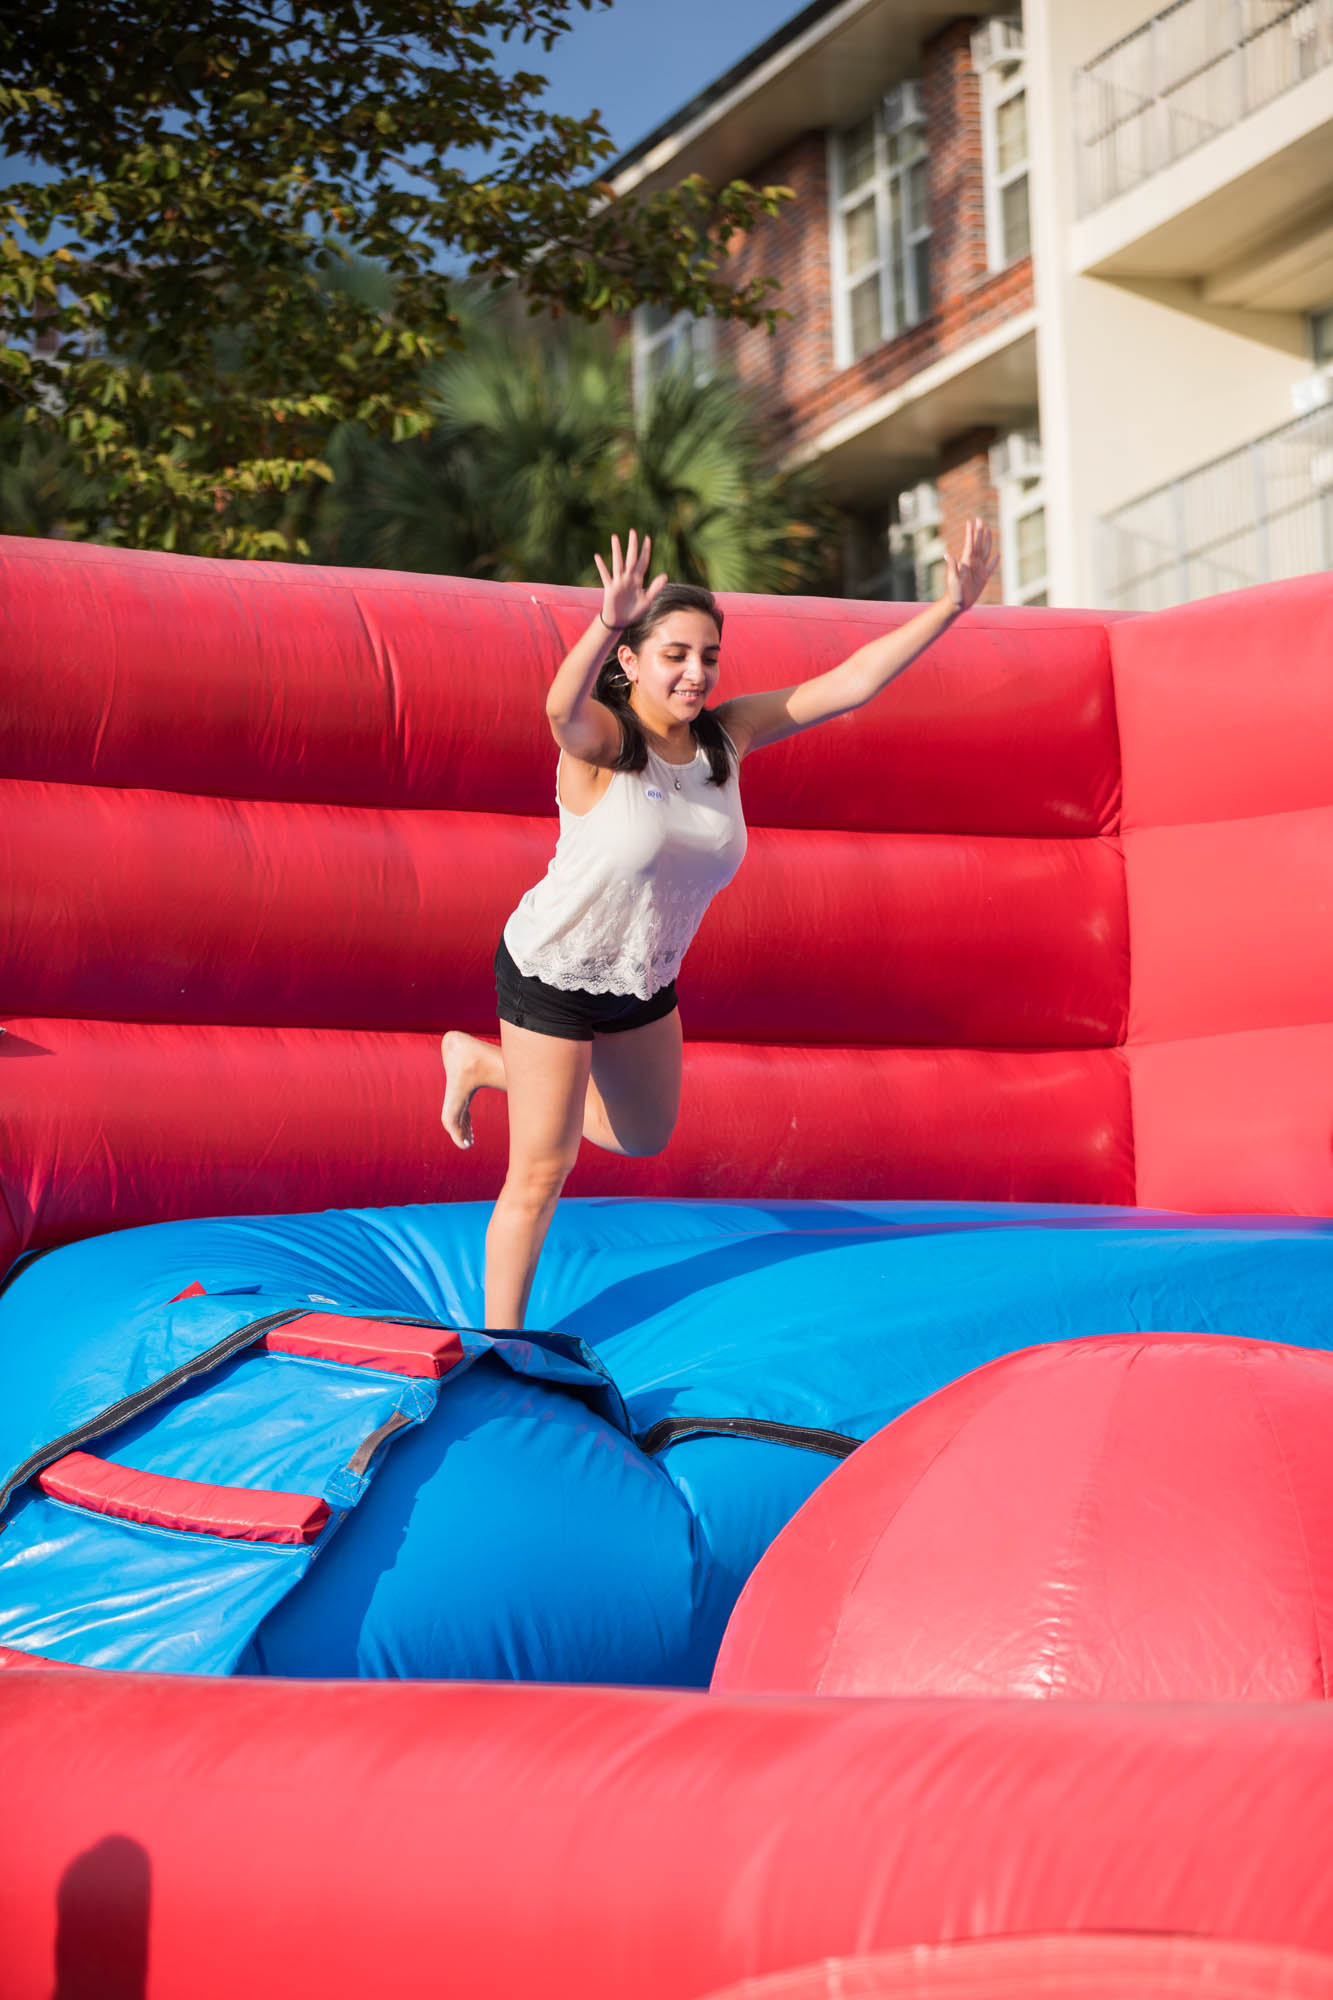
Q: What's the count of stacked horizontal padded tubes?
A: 3